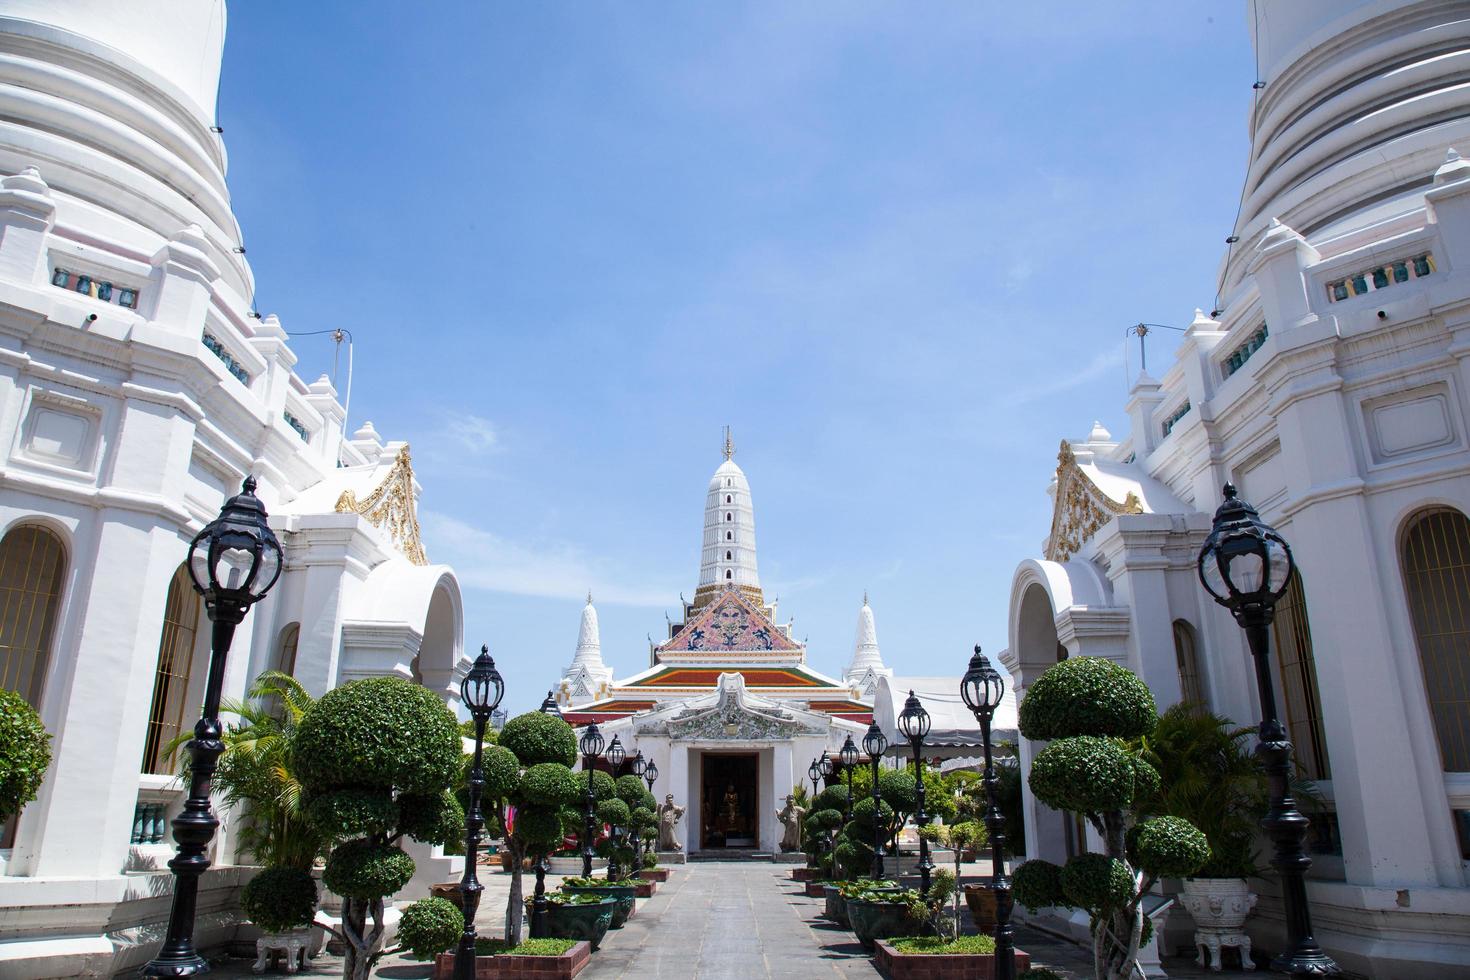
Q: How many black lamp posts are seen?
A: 14